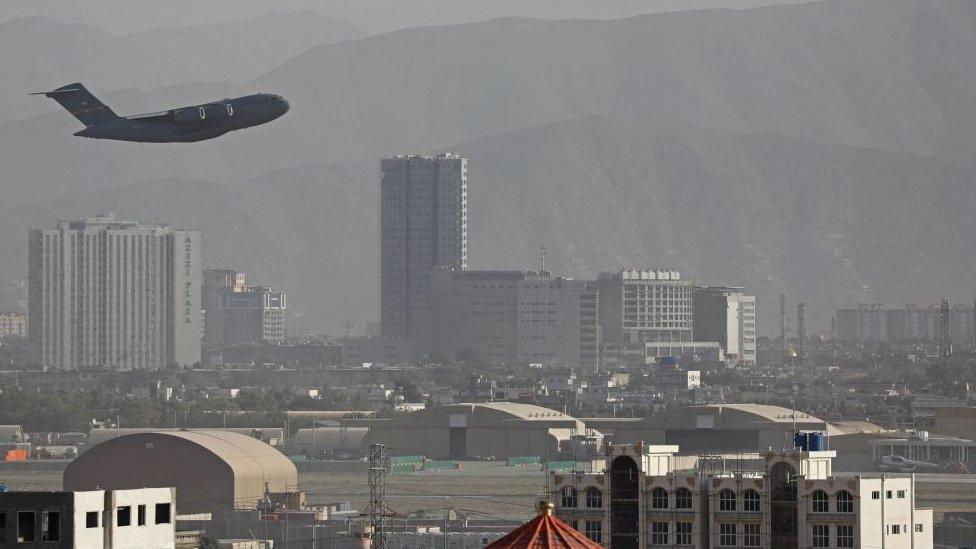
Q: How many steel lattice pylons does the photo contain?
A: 4